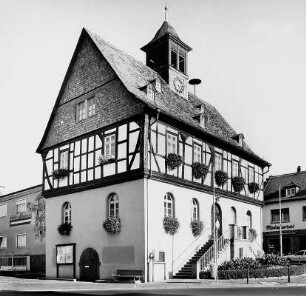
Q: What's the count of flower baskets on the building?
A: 12